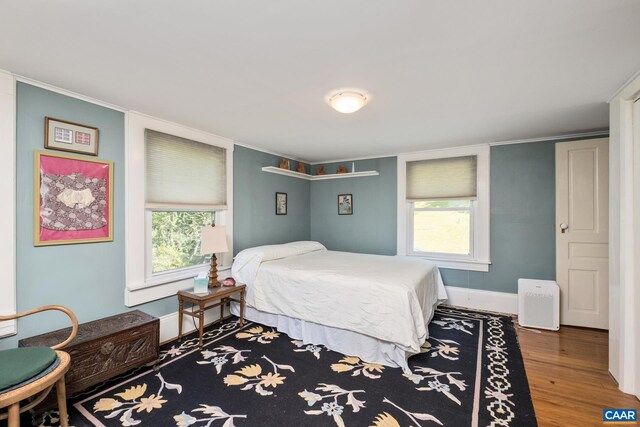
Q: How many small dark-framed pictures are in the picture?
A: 2